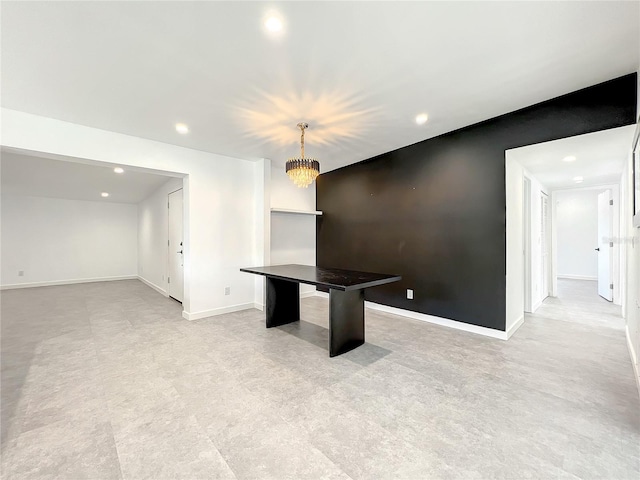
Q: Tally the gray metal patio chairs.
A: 0